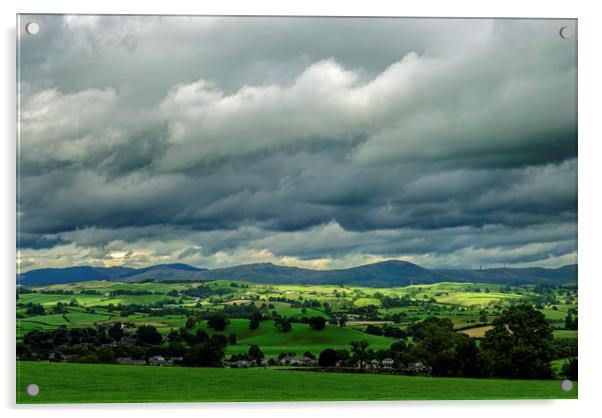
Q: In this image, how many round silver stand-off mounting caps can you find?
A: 4